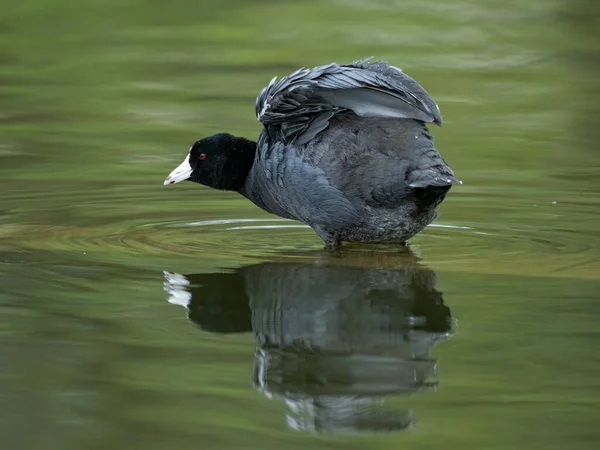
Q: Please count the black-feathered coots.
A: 1